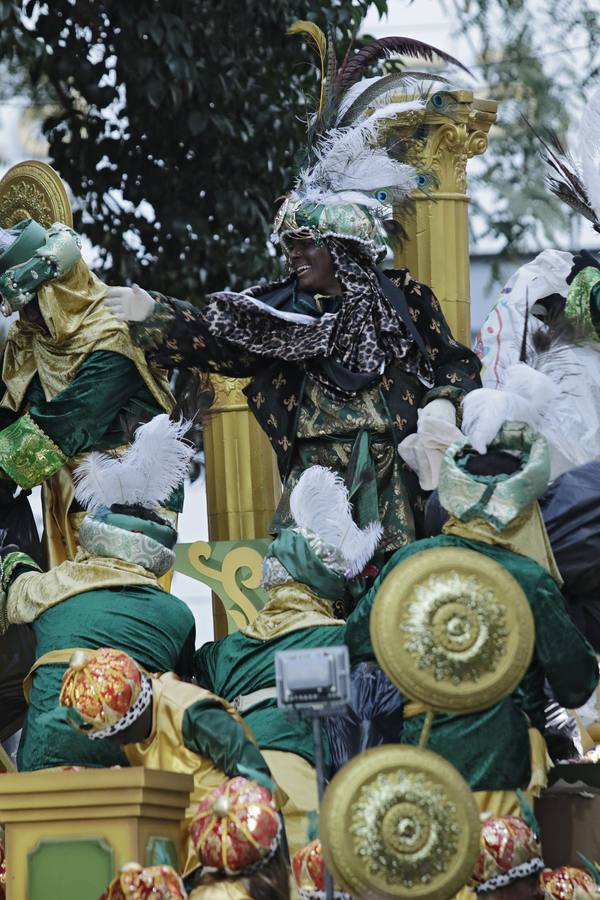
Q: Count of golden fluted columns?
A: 2